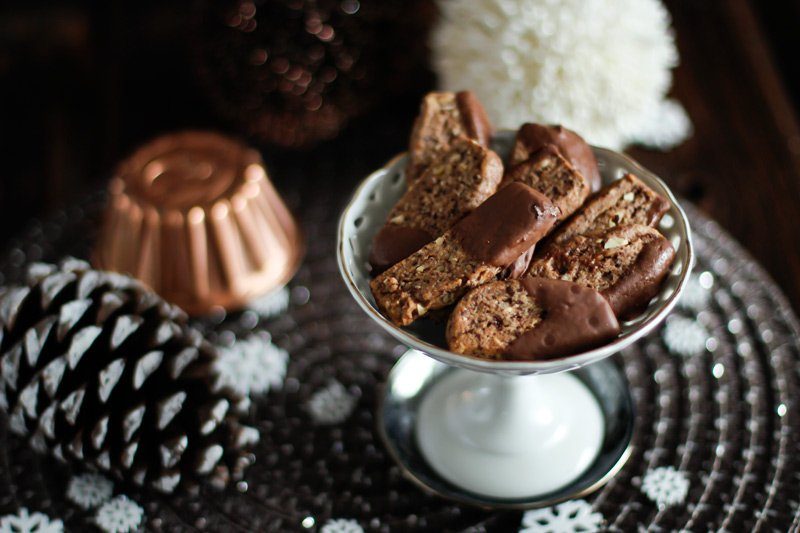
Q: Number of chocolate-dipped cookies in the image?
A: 8